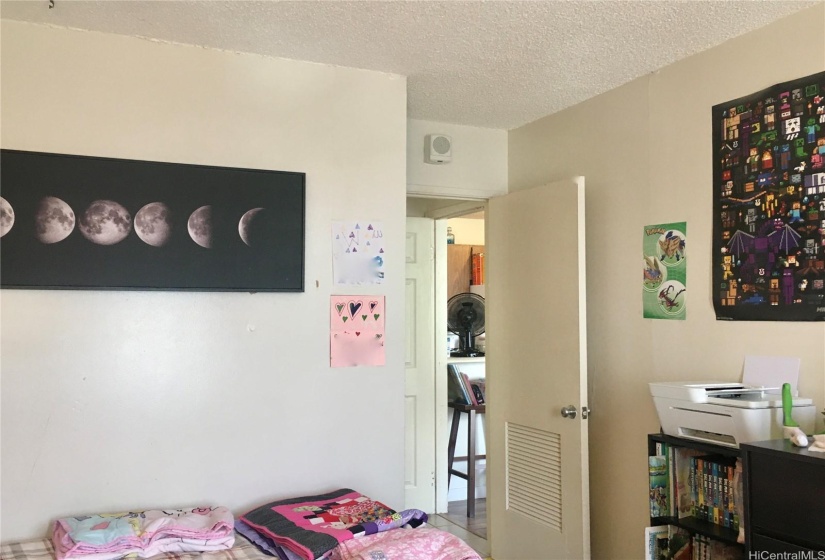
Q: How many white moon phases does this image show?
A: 6